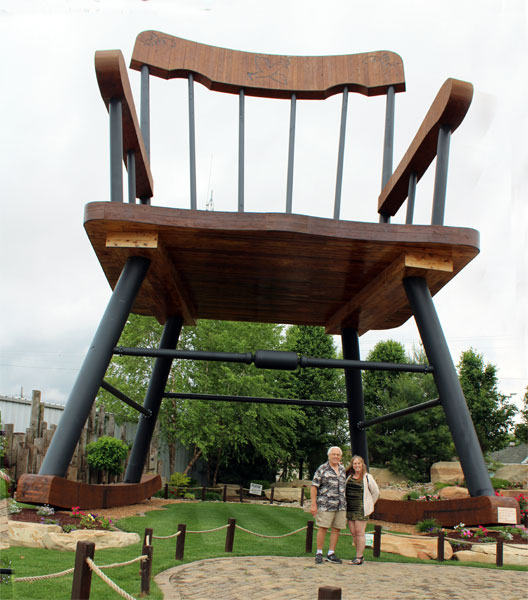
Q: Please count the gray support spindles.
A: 10